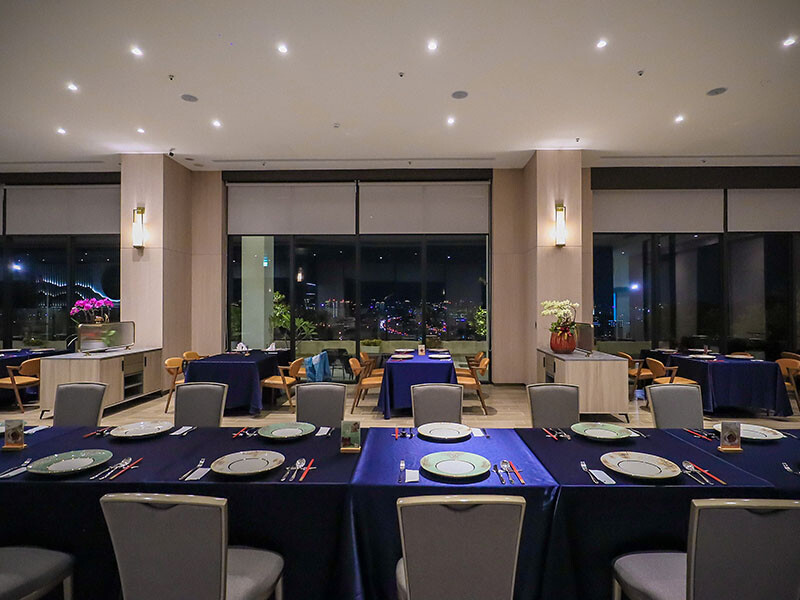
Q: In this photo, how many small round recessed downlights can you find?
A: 11